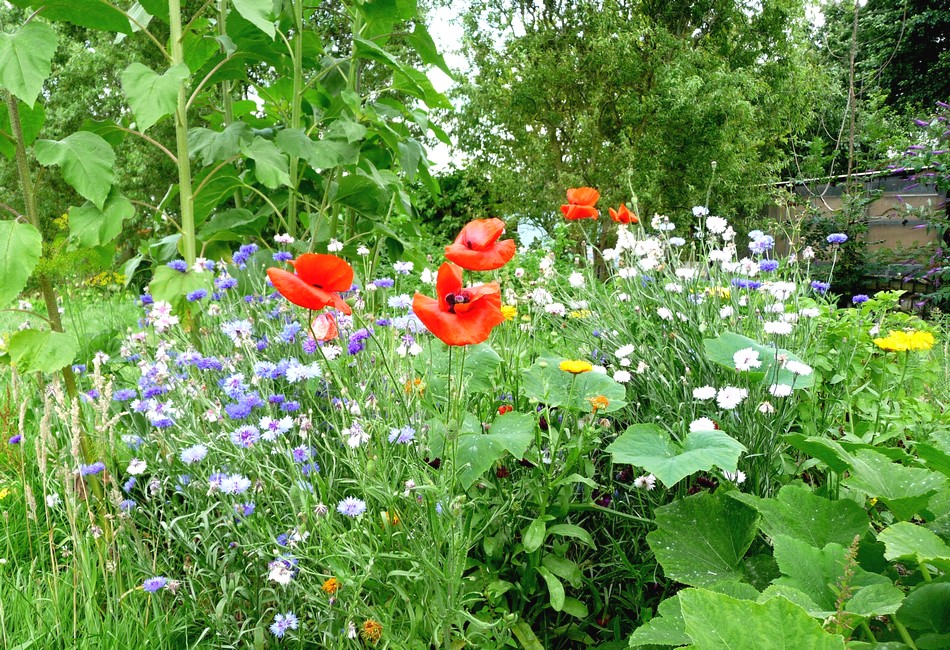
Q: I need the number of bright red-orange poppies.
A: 5